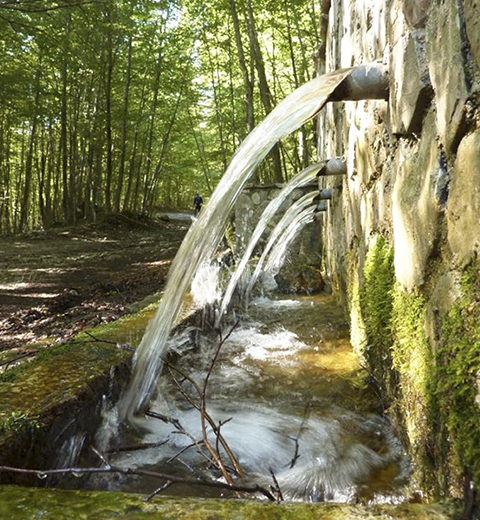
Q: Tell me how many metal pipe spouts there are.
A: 4